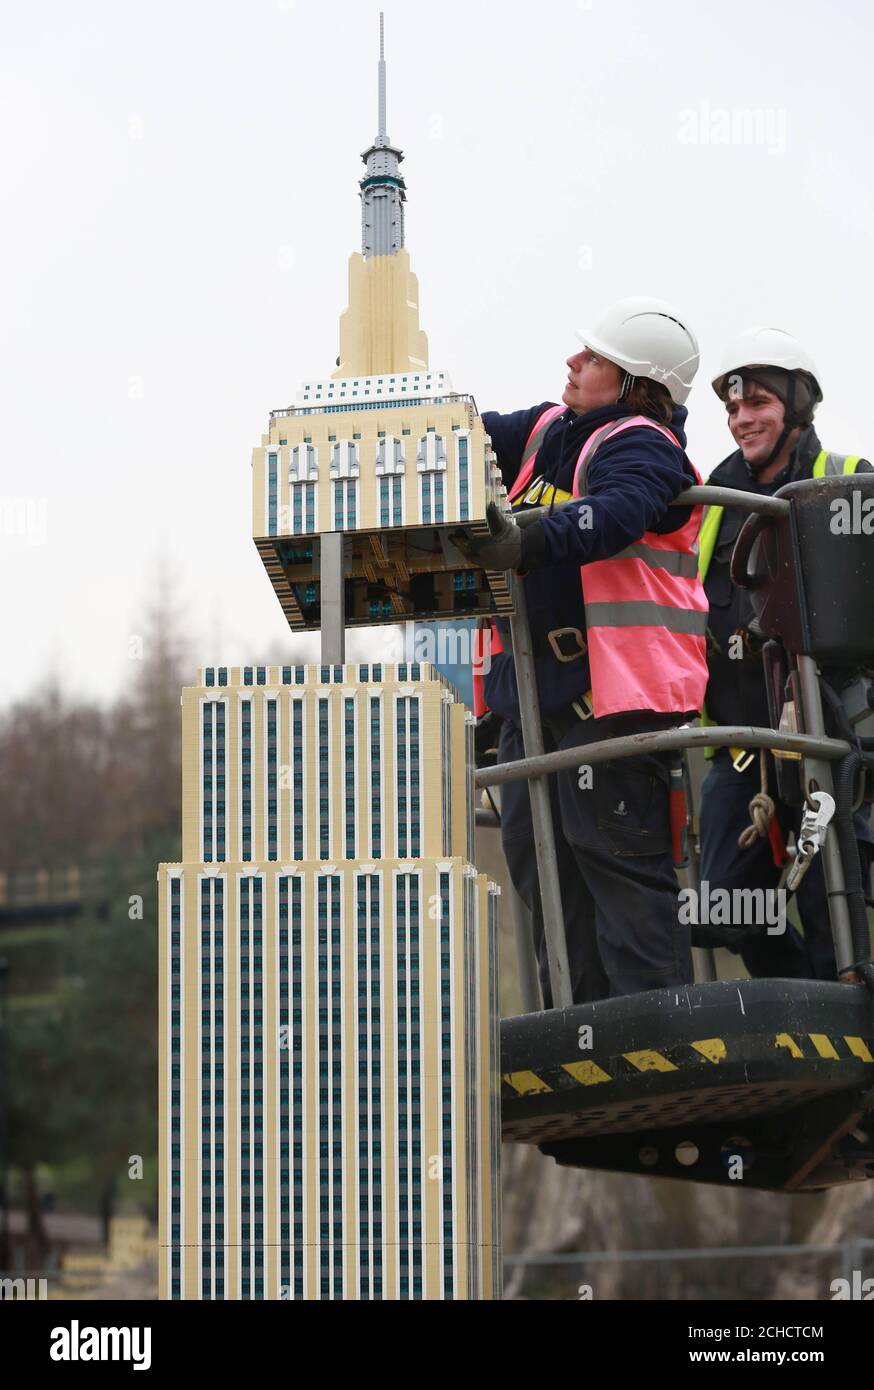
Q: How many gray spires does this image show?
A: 1